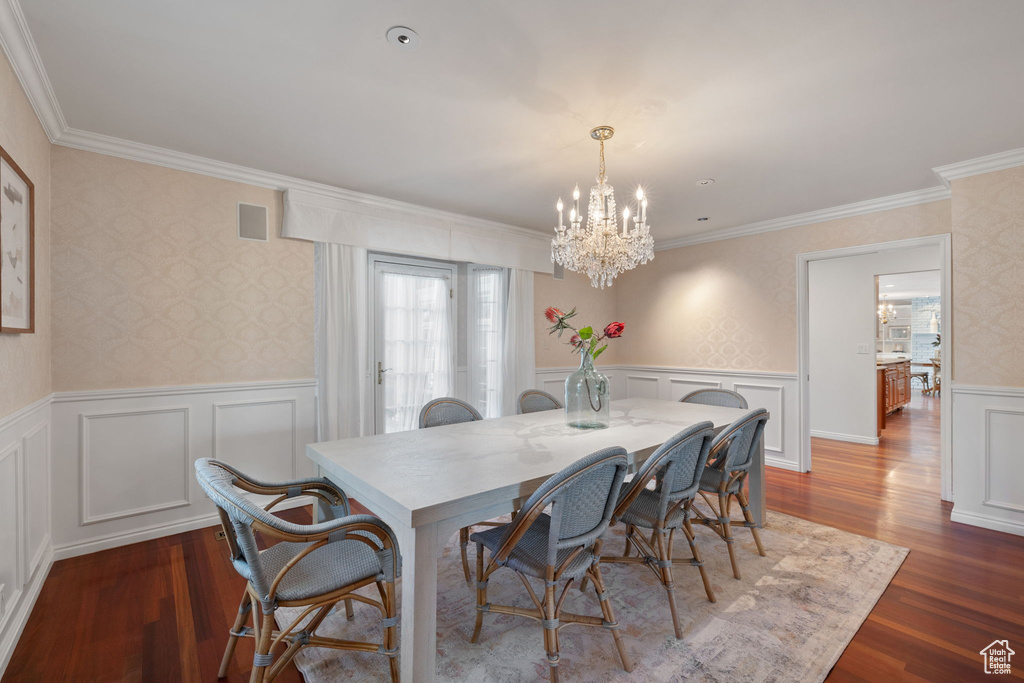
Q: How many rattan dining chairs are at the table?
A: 7